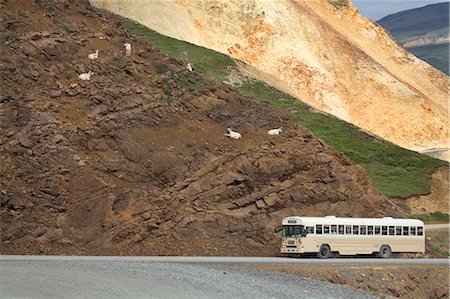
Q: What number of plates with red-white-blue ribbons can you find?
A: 0